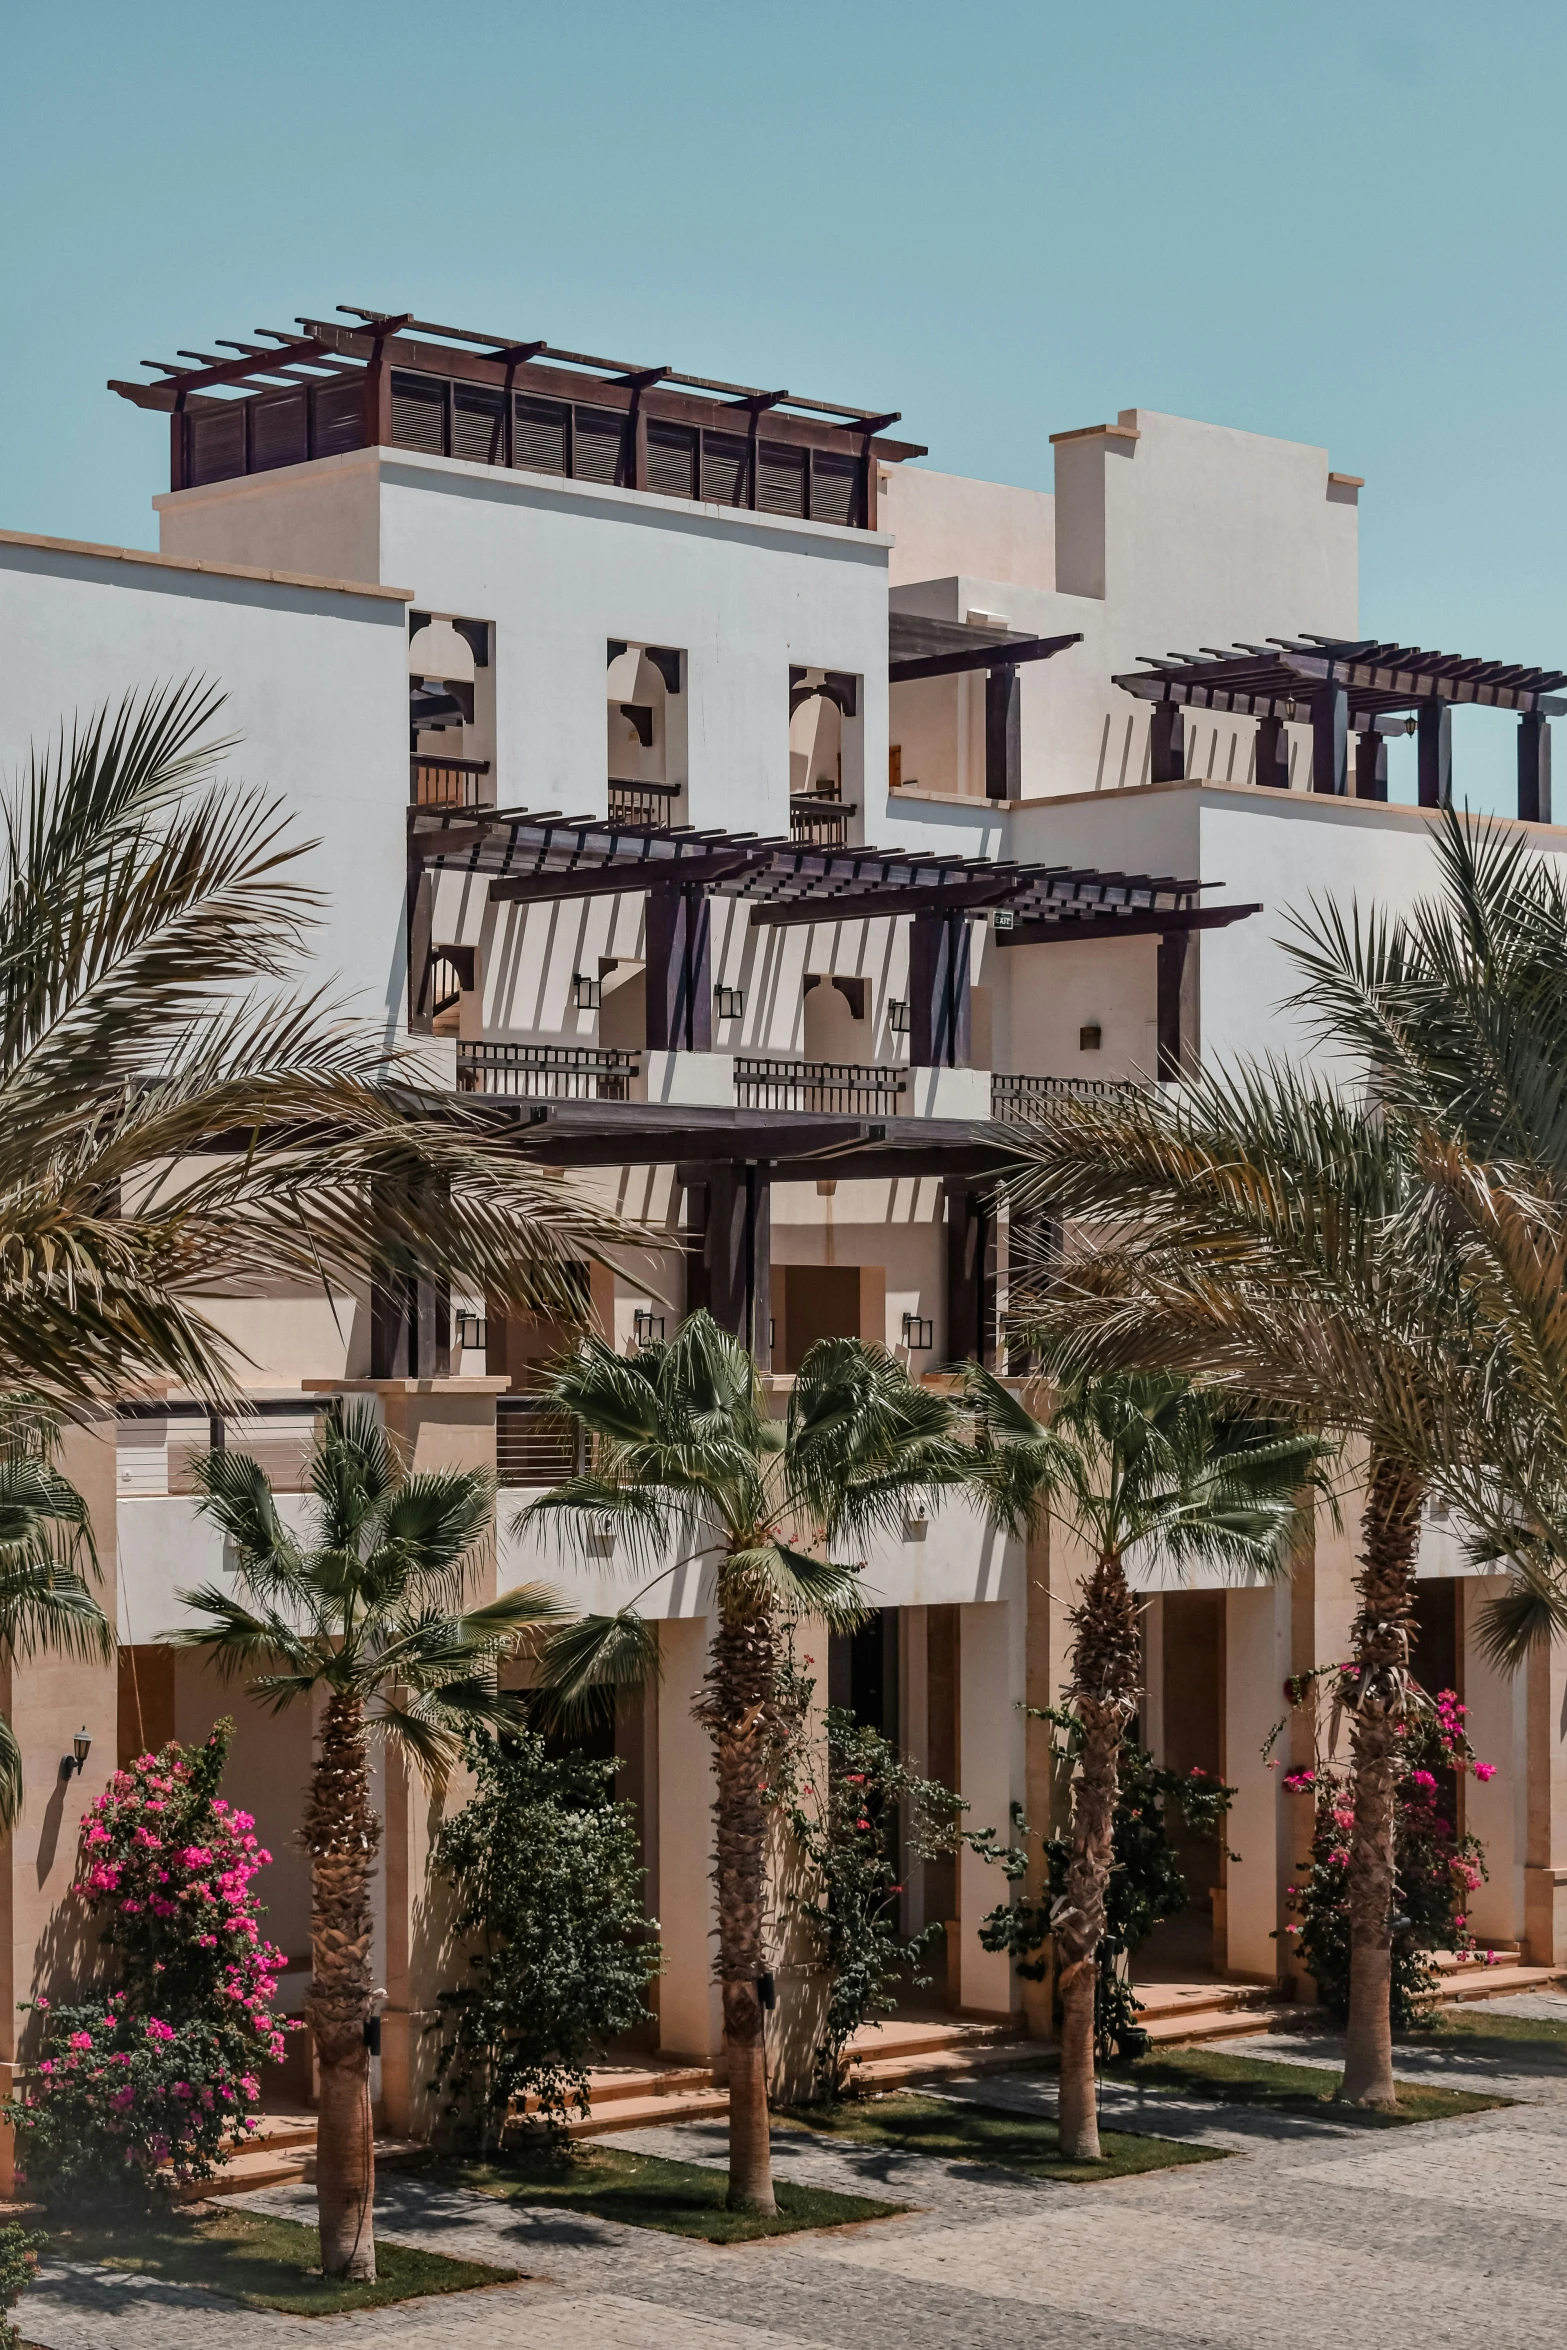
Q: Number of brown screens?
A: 11